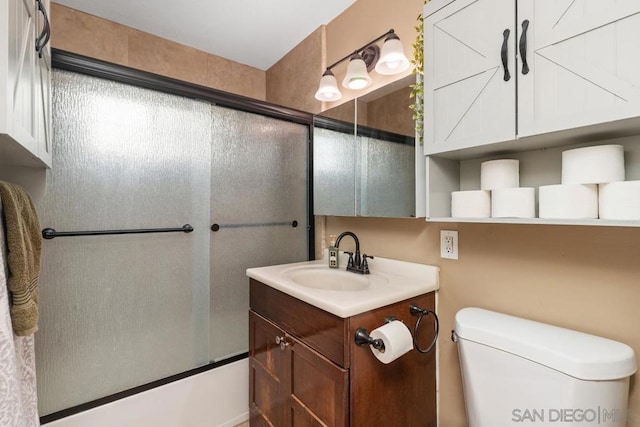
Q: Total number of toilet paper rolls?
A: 7